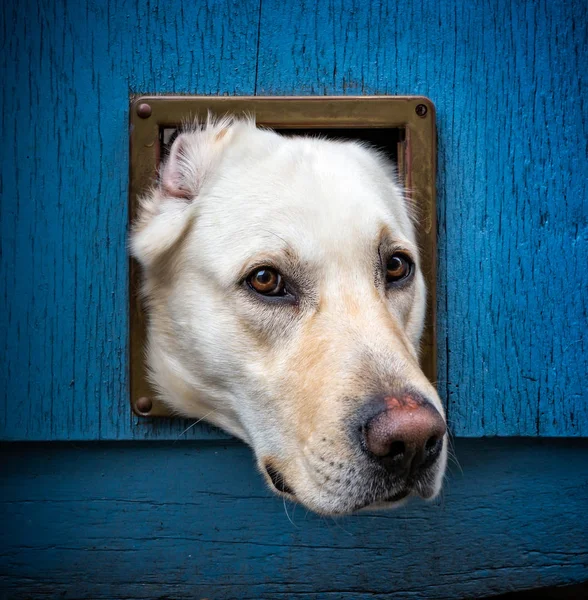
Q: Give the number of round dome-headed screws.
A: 2